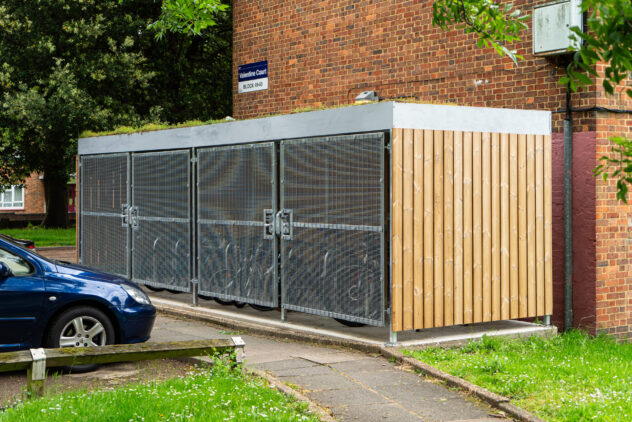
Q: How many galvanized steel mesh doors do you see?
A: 4